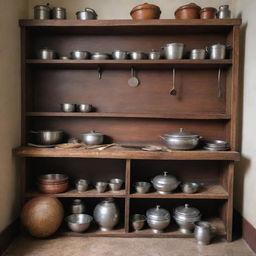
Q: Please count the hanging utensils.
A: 4